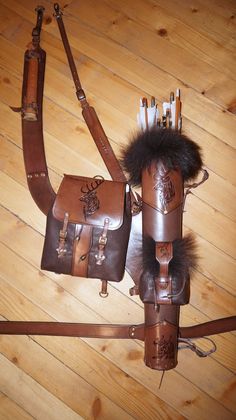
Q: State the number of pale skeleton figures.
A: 0